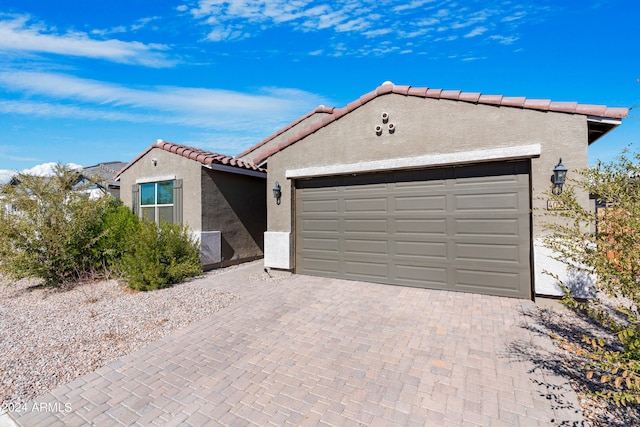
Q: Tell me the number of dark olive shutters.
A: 2